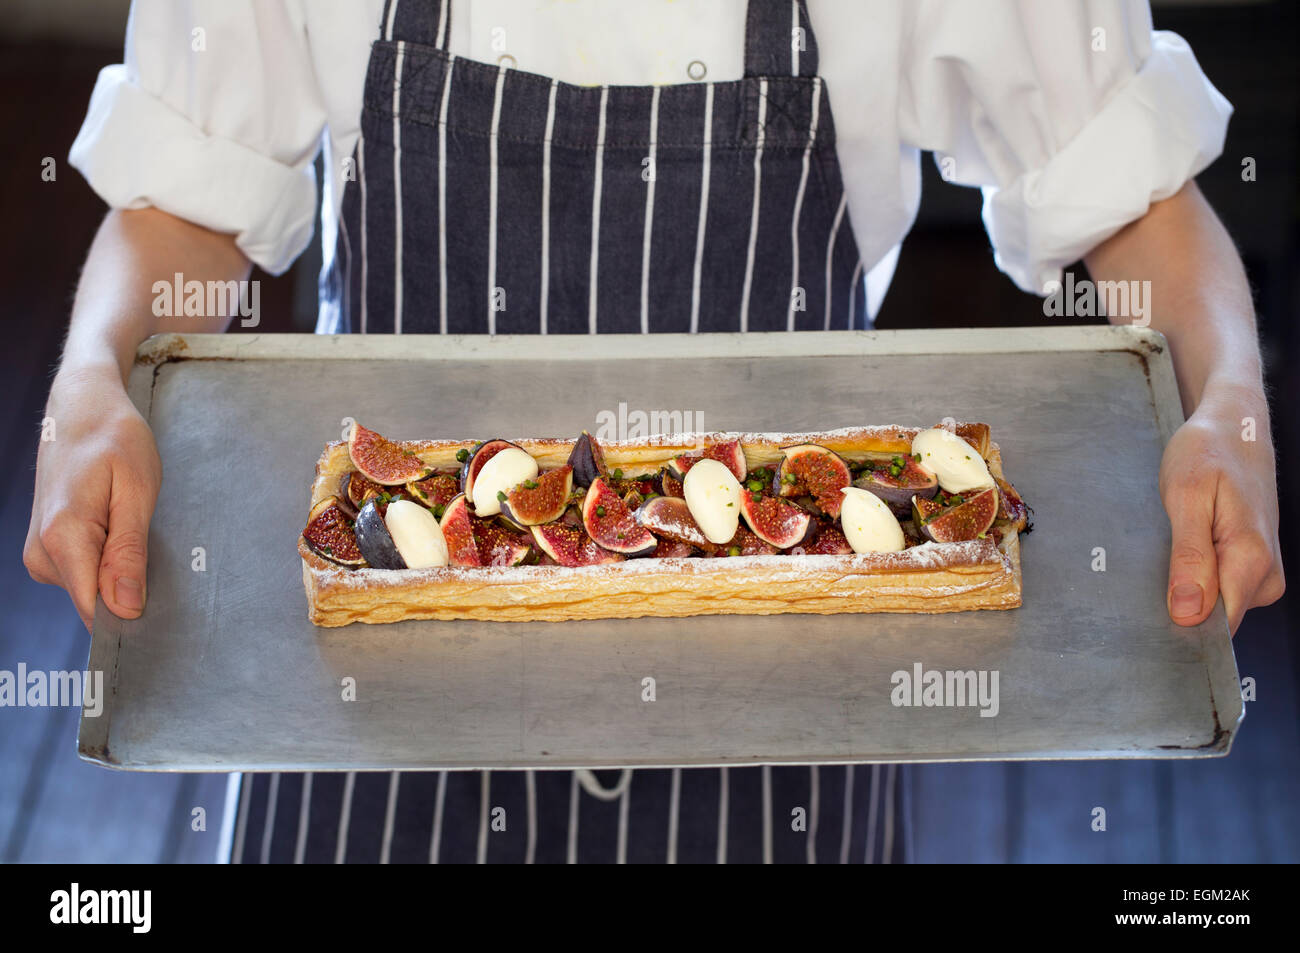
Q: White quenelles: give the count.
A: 5